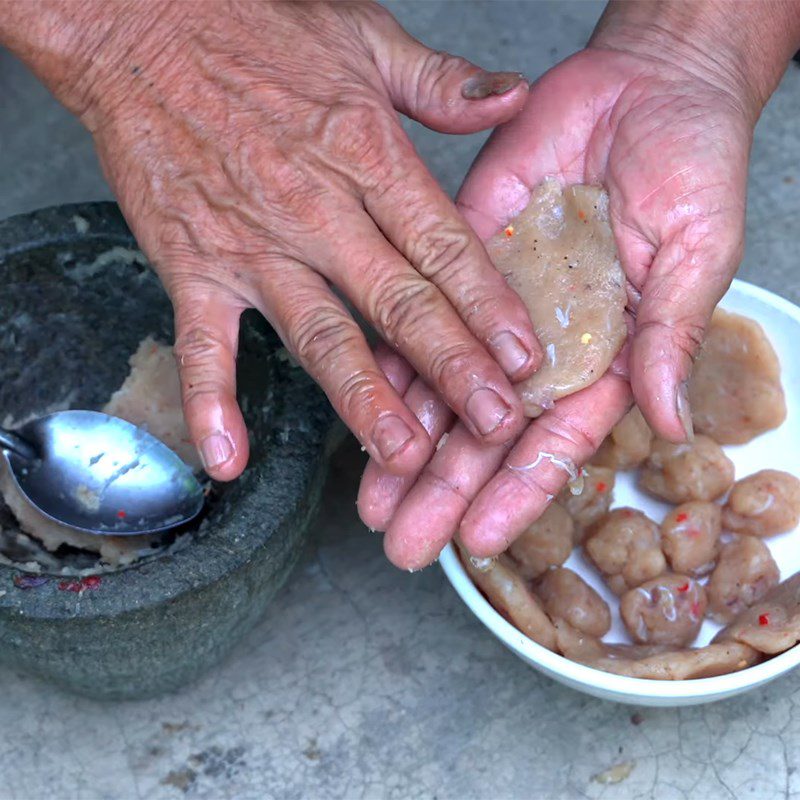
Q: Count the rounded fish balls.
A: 10